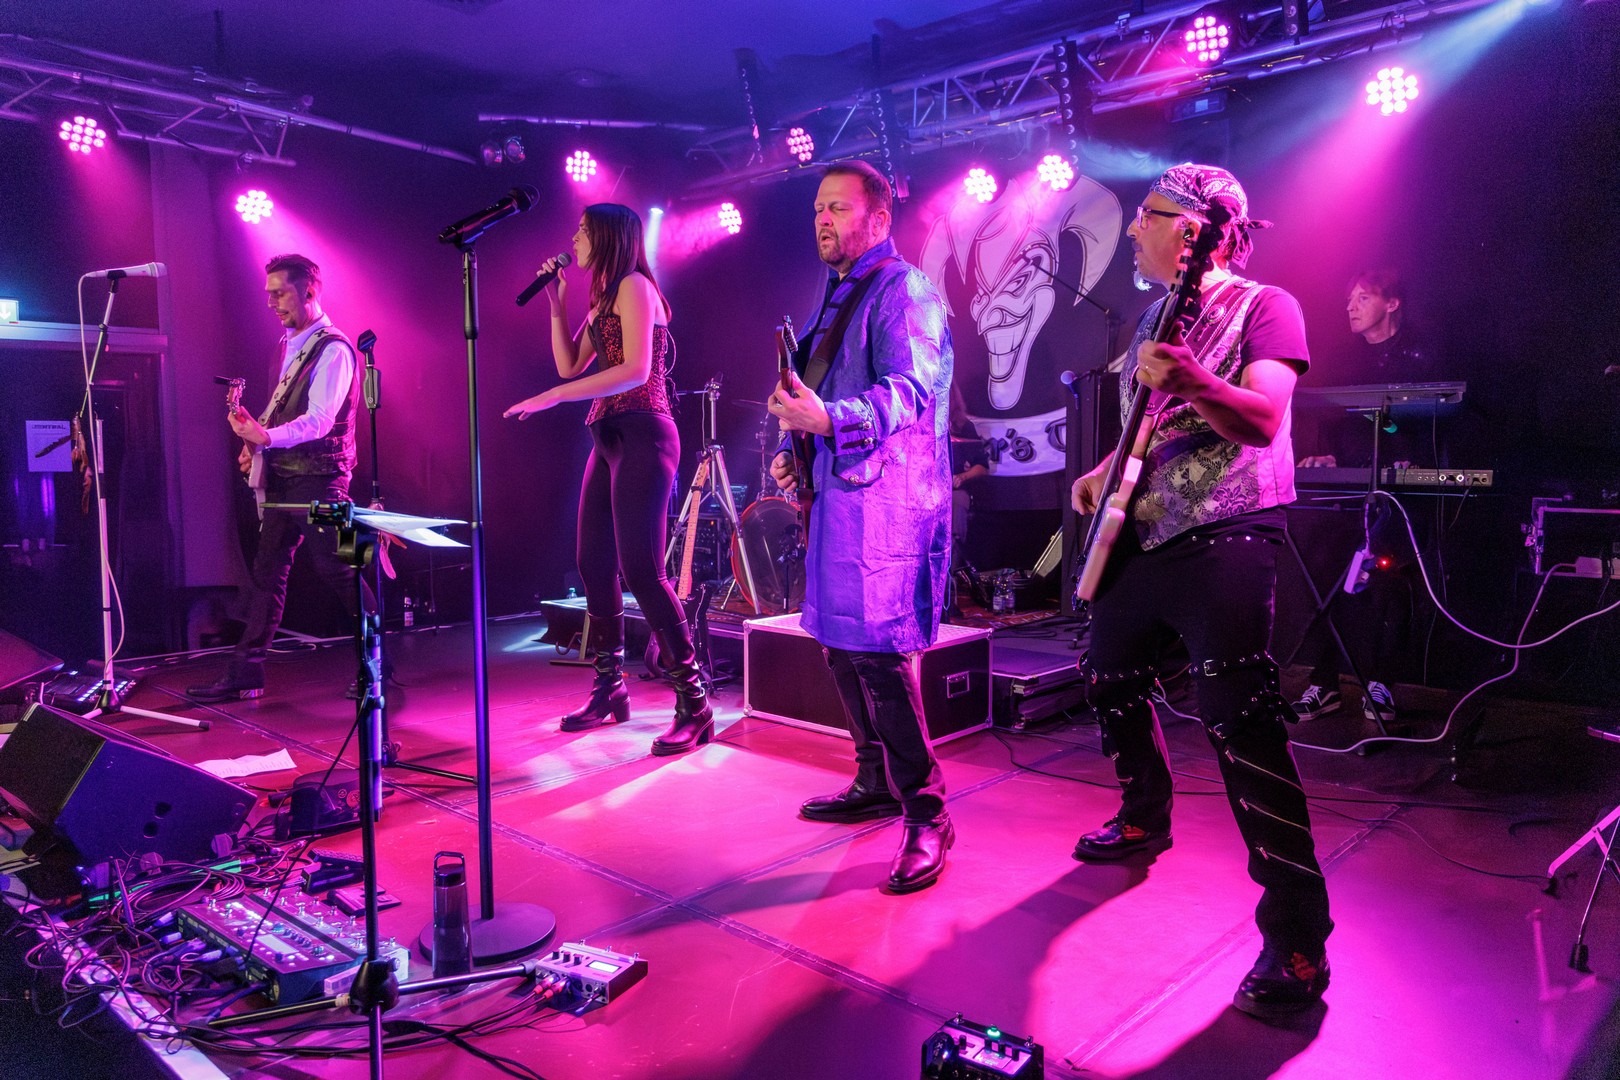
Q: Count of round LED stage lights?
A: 9